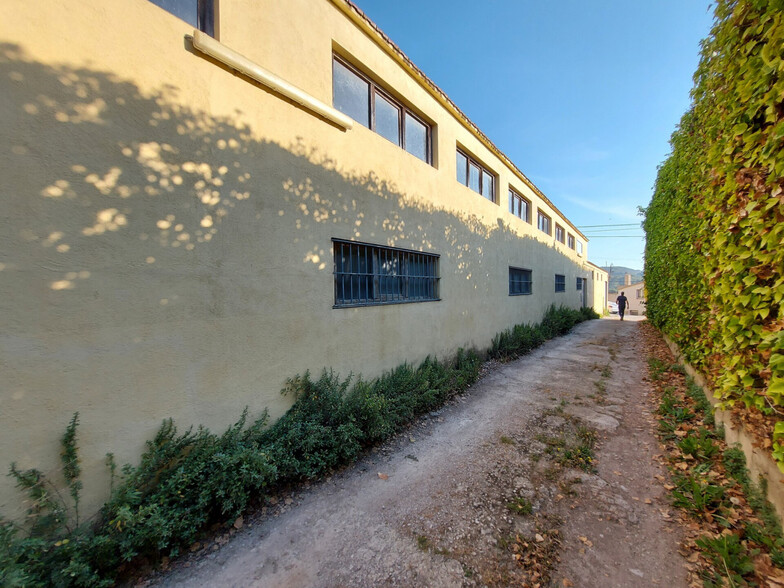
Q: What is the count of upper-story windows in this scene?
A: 7